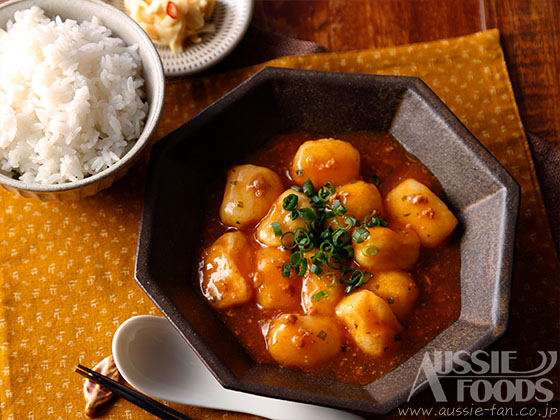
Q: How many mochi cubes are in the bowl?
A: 12